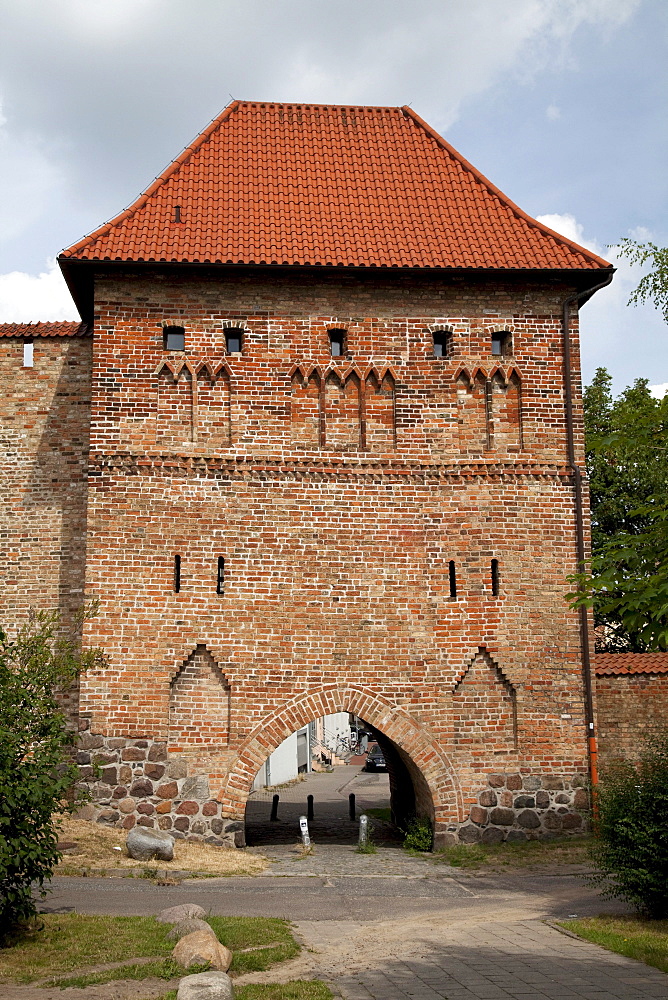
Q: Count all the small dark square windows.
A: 5